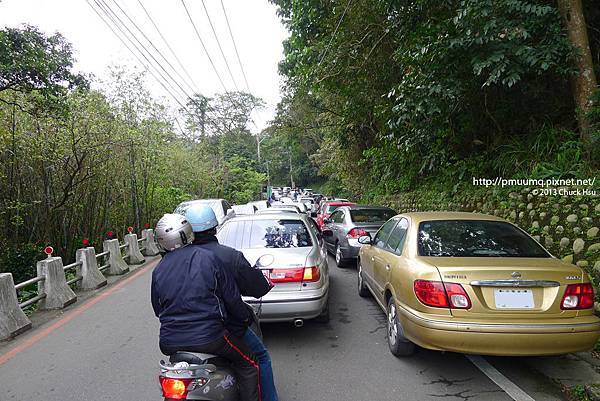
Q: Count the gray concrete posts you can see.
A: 6